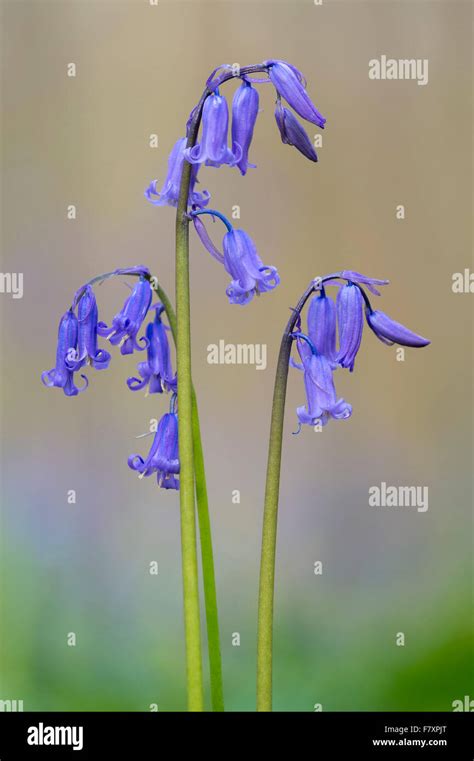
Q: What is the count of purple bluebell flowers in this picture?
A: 15